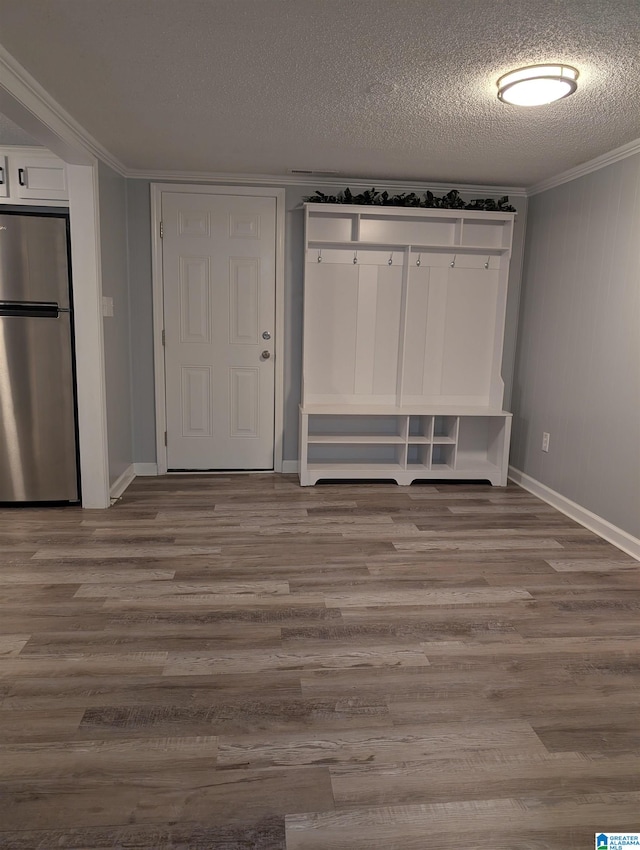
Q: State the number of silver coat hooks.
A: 6